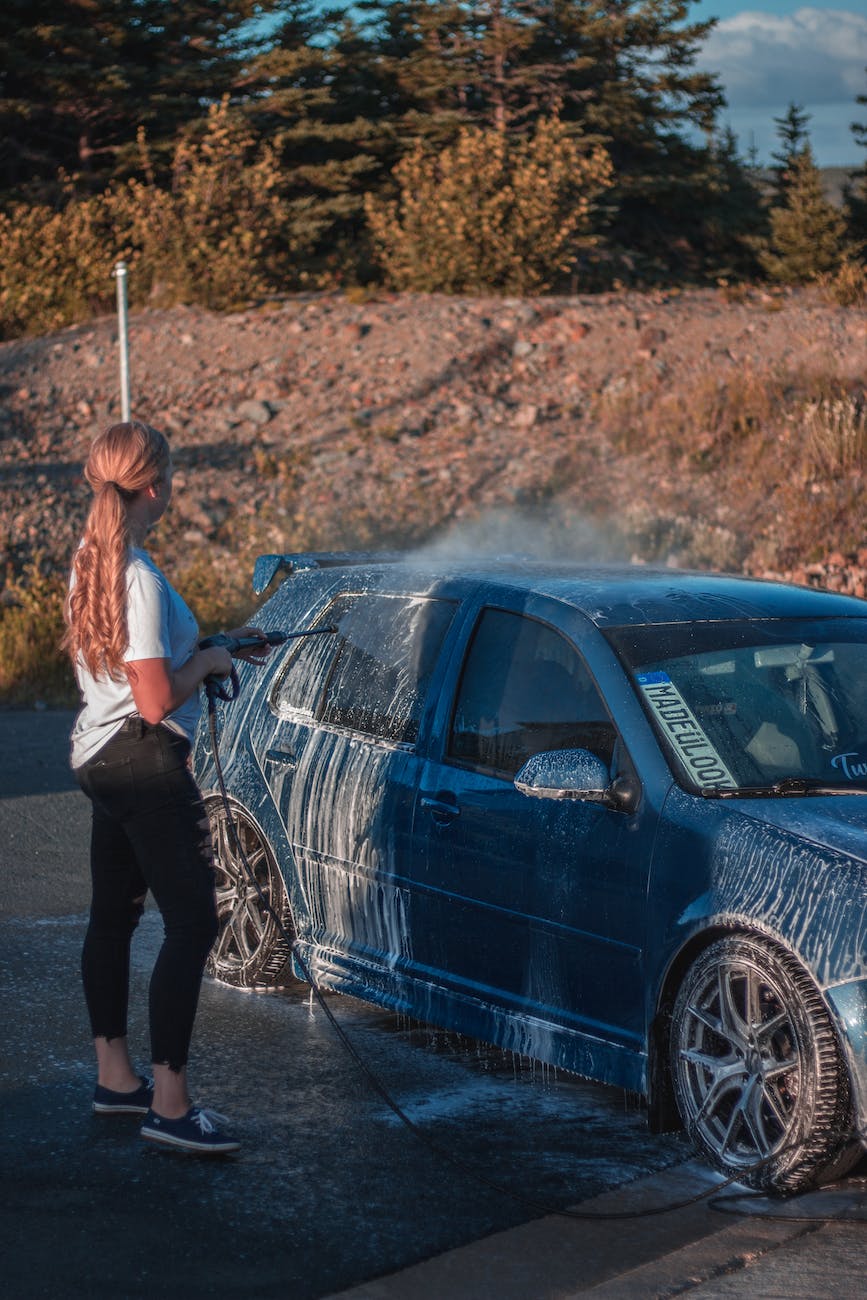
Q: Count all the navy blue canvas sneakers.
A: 2